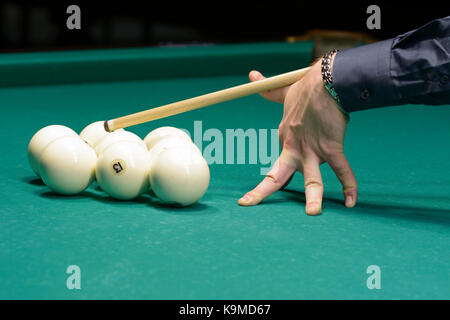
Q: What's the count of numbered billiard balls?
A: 1